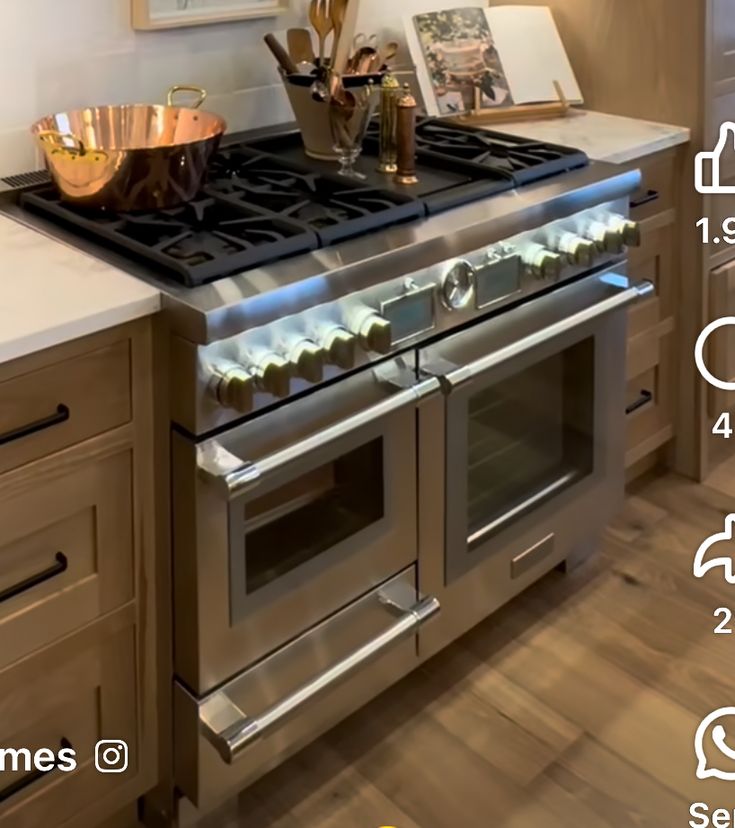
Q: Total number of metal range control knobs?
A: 9